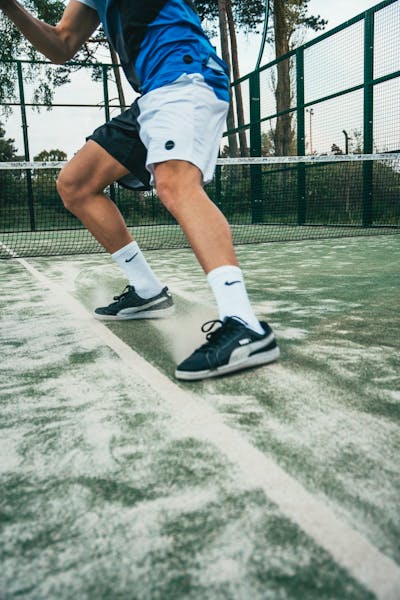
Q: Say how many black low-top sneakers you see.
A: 2